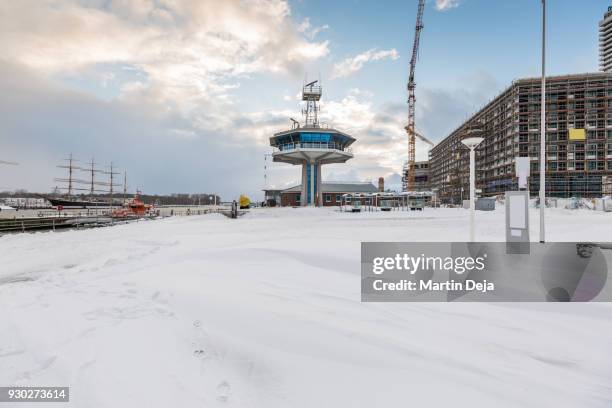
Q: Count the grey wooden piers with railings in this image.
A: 1